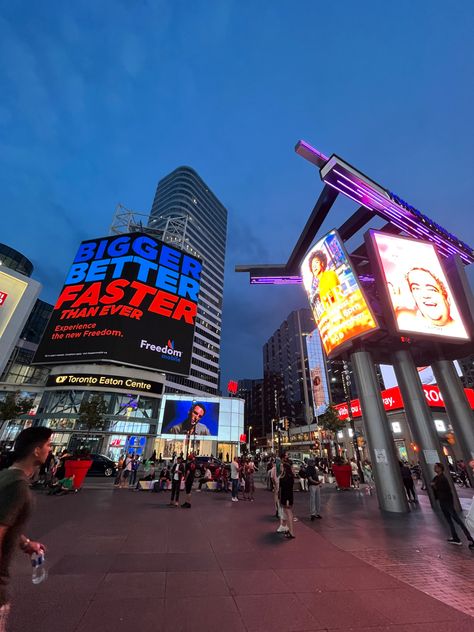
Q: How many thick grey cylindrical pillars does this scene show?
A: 3